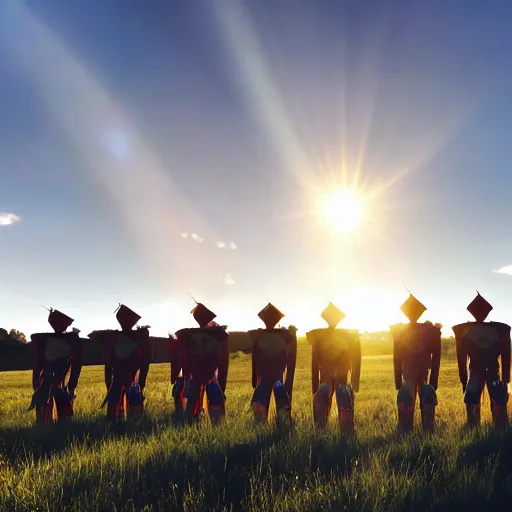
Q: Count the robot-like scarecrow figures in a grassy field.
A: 7